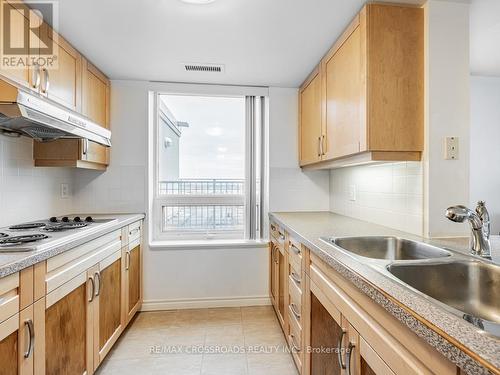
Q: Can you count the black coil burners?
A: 4